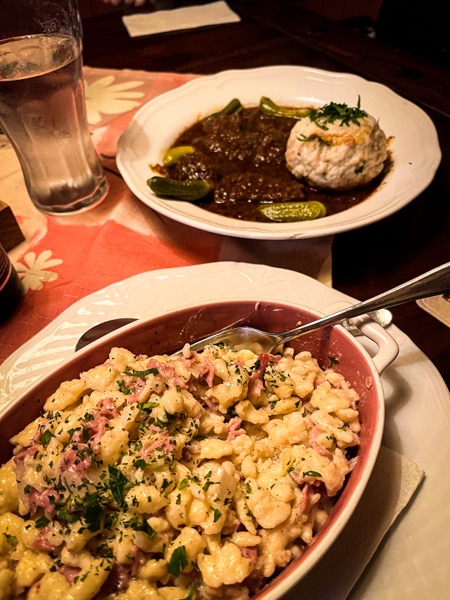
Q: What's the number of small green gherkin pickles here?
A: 5